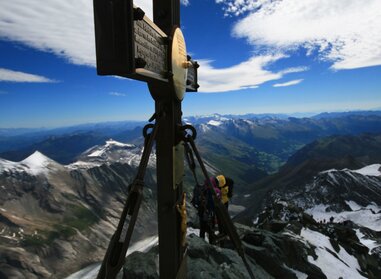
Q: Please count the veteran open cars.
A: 0